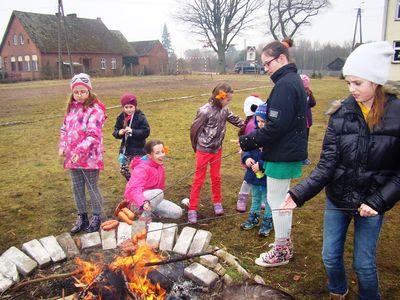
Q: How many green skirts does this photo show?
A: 1